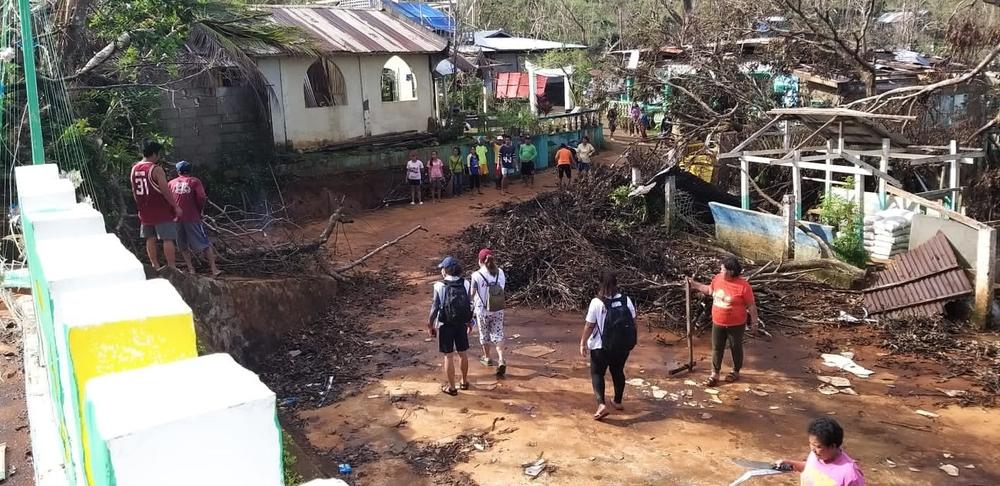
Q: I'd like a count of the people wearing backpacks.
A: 3